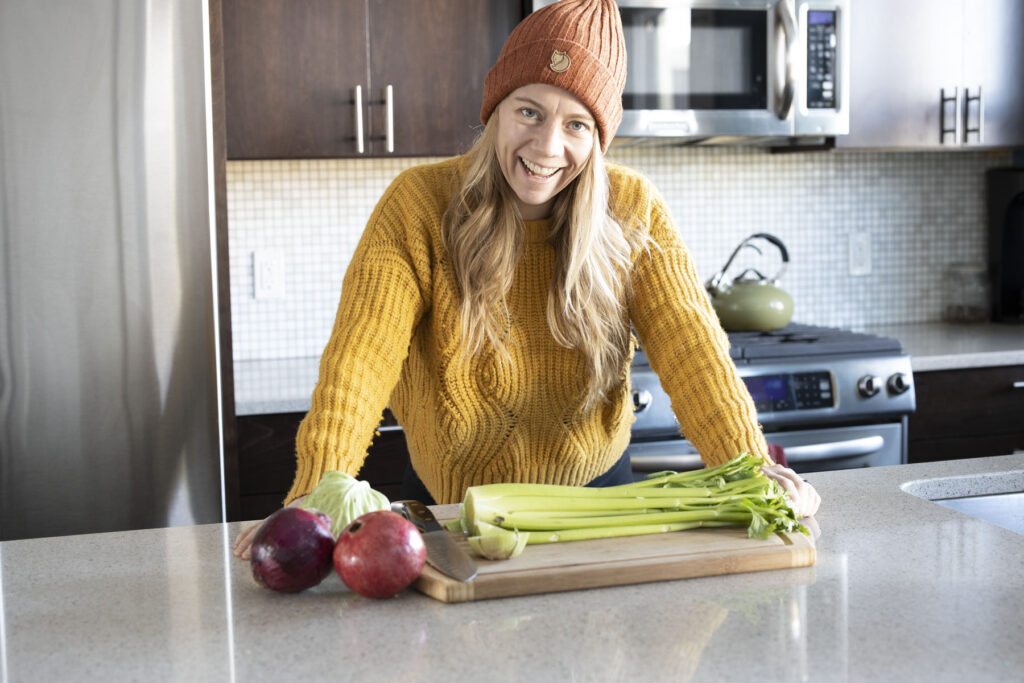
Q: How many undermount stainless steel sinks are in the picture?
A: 1